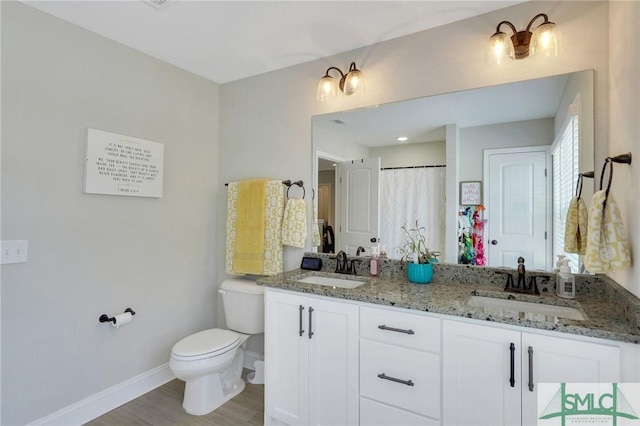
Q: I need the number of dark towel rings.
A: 2